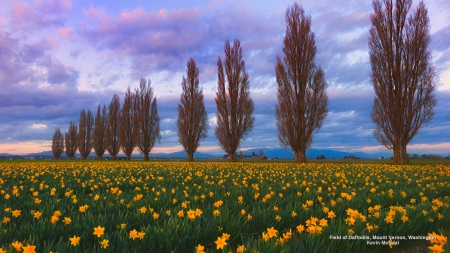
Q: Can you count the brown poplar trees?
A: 11